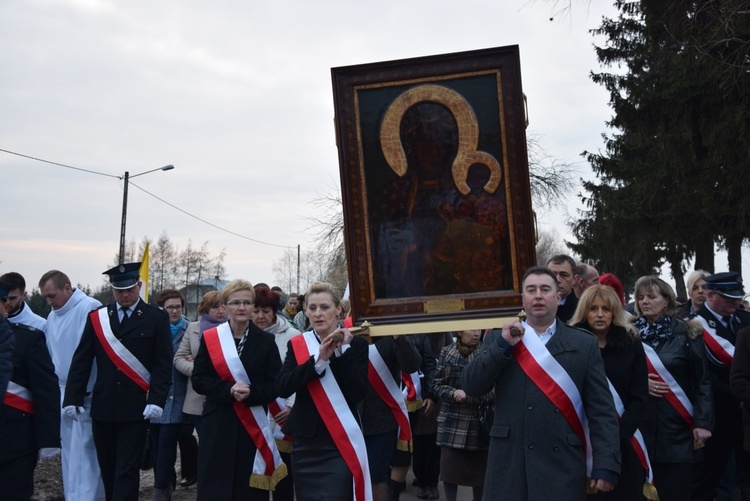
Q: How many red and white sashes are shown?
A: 11